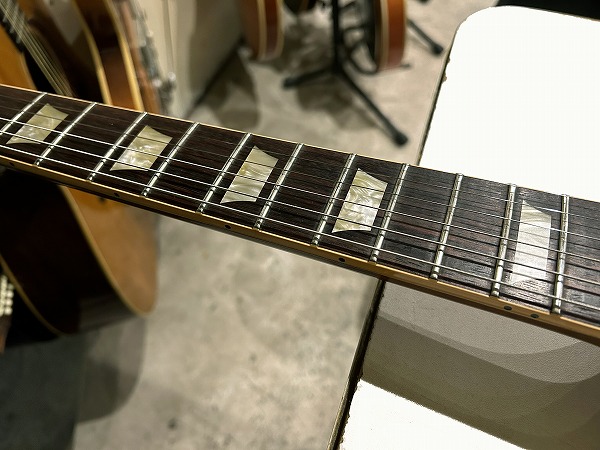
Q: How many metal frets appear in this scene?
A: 11